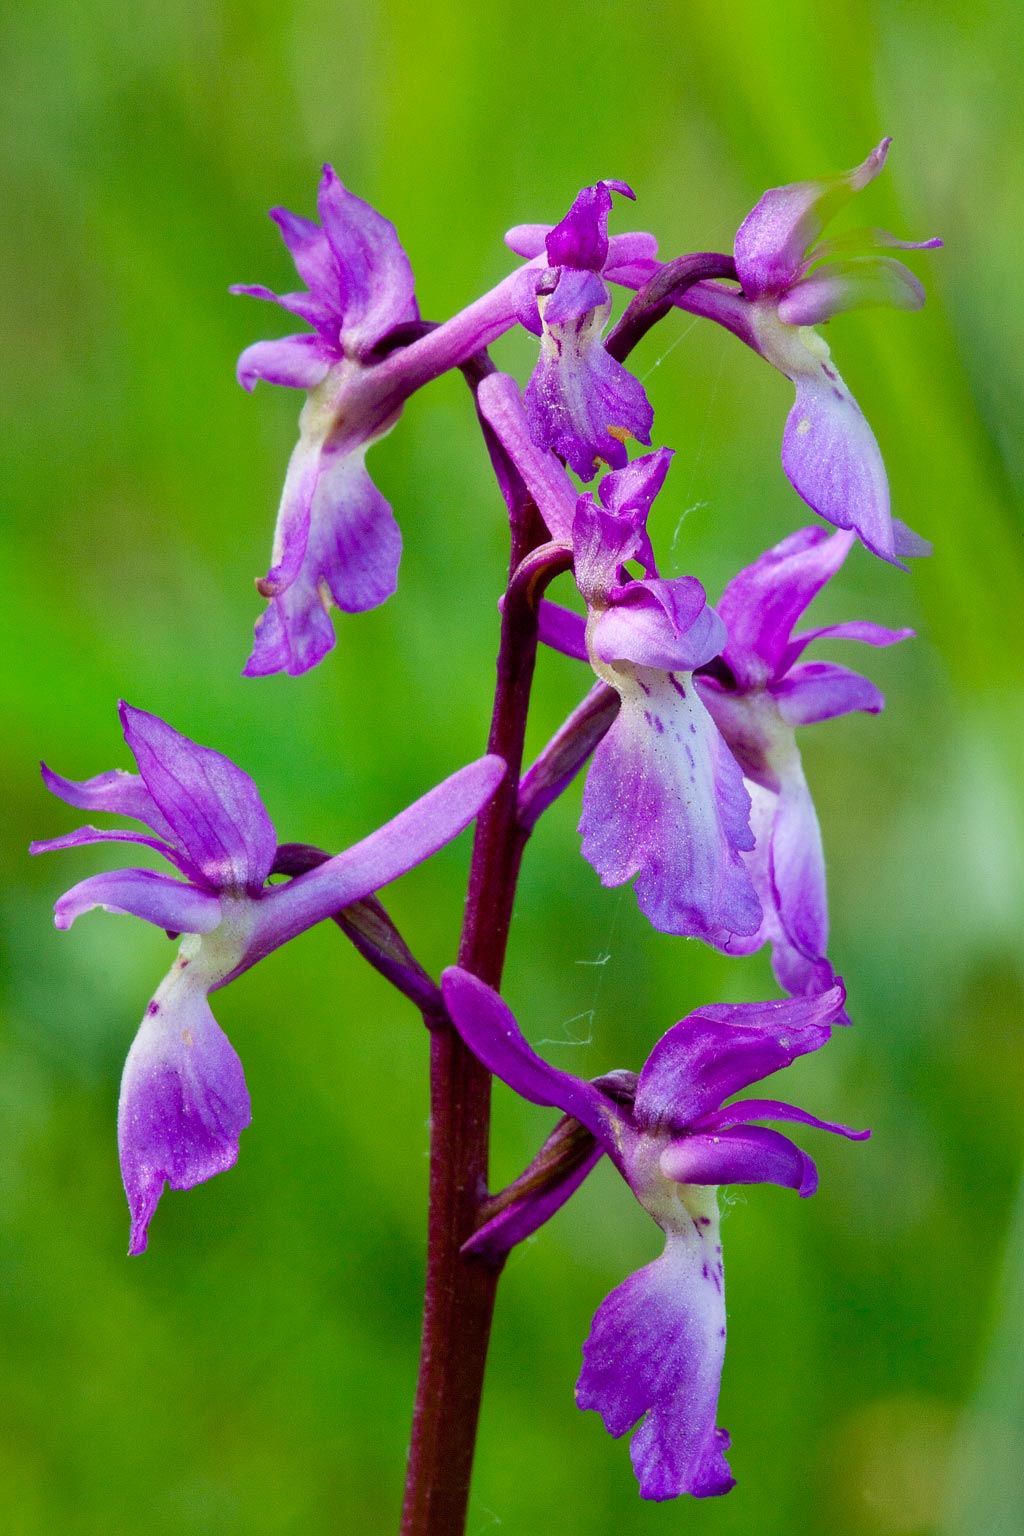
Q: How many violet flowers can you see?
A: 7